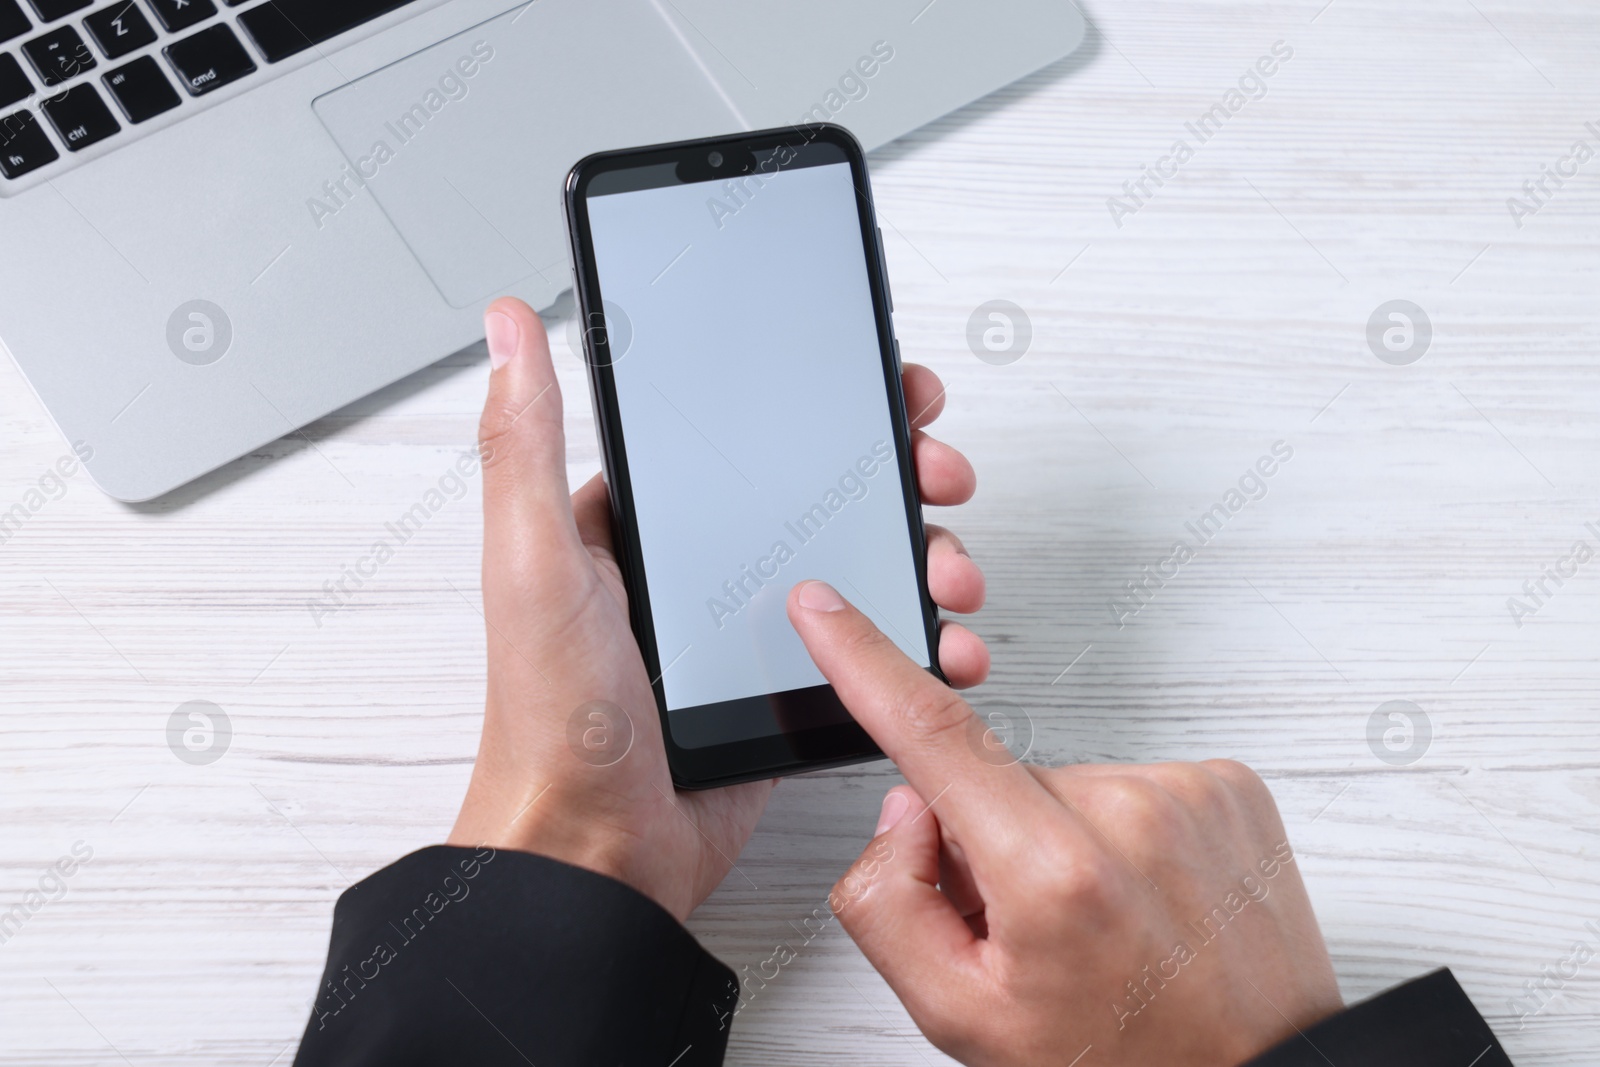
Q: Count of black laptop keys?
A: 12